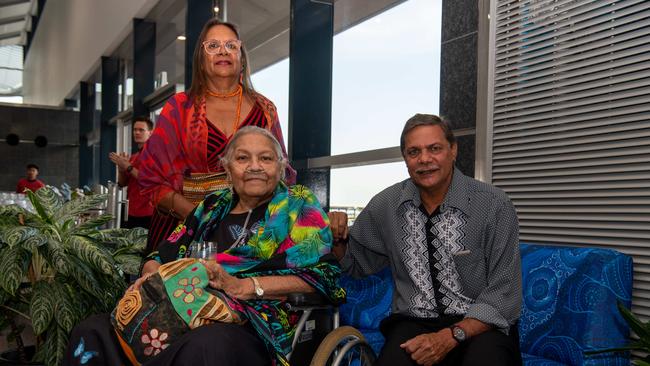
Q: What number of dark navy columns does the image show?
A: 5